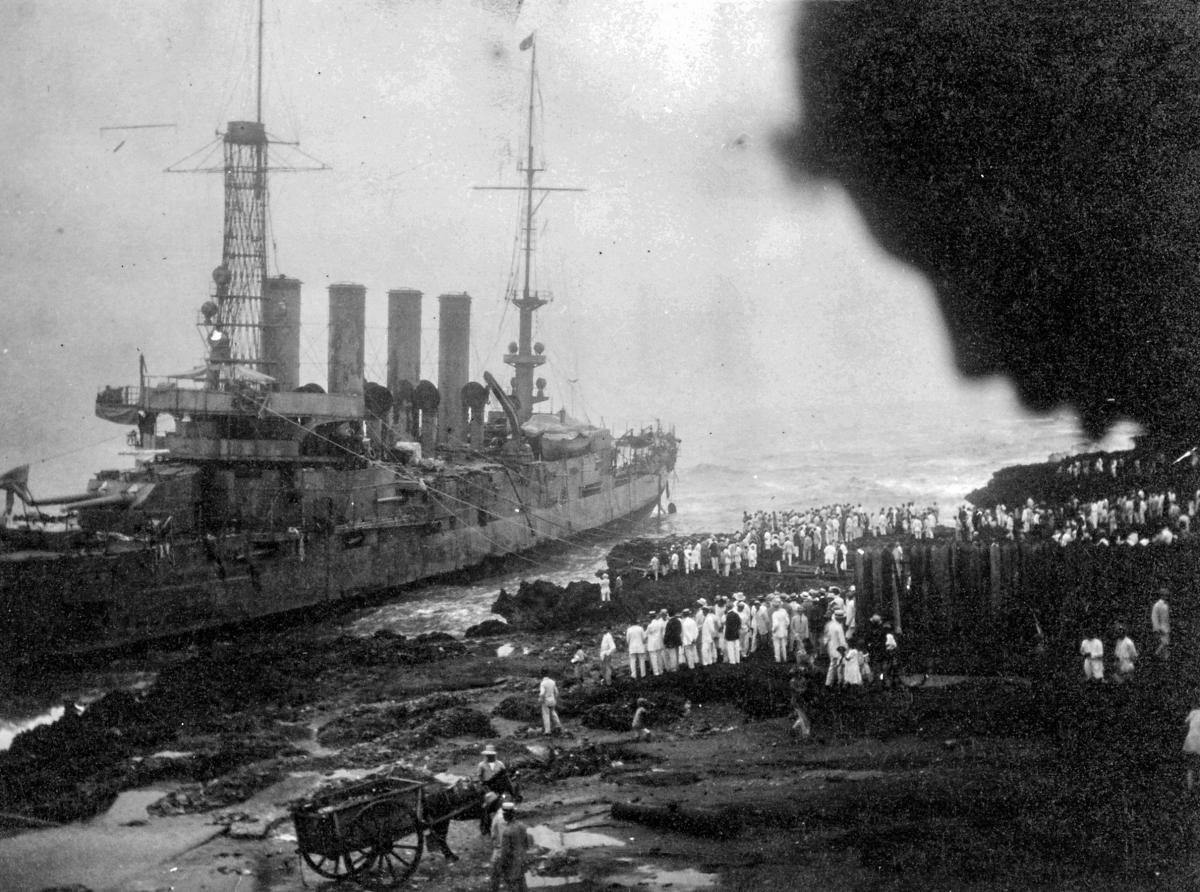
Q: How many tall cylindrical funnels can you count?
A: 4